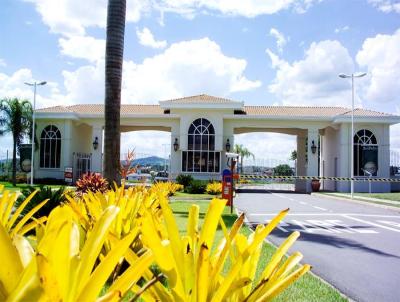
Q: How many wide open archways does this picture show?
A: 2